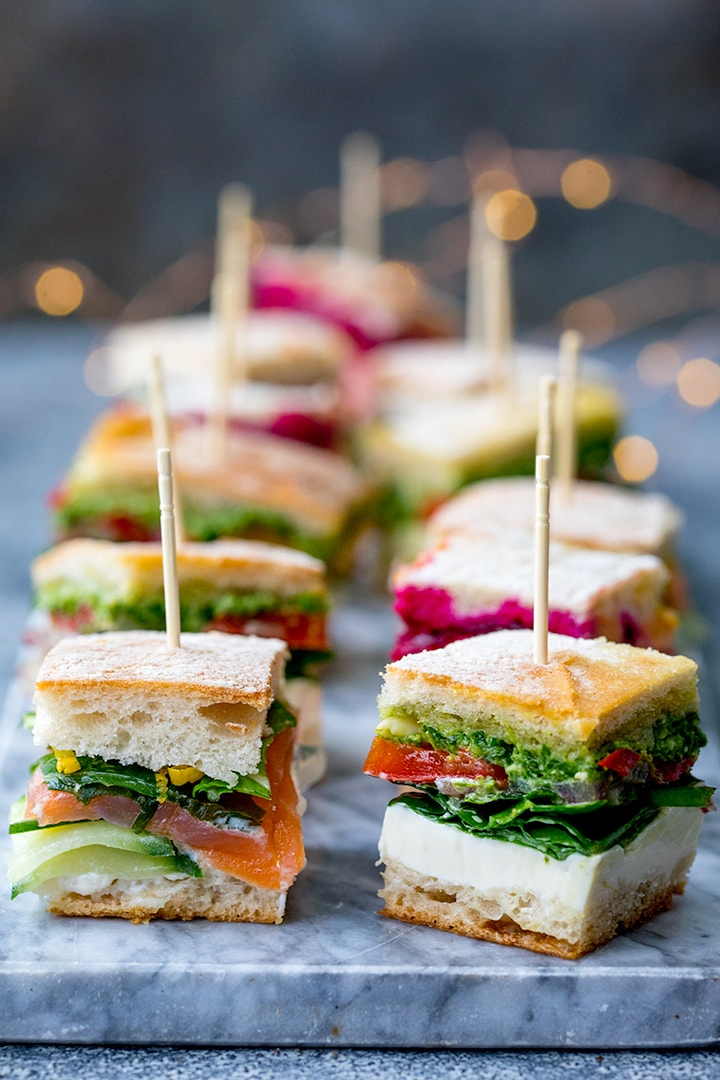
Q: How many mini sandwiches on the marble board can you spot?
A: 11